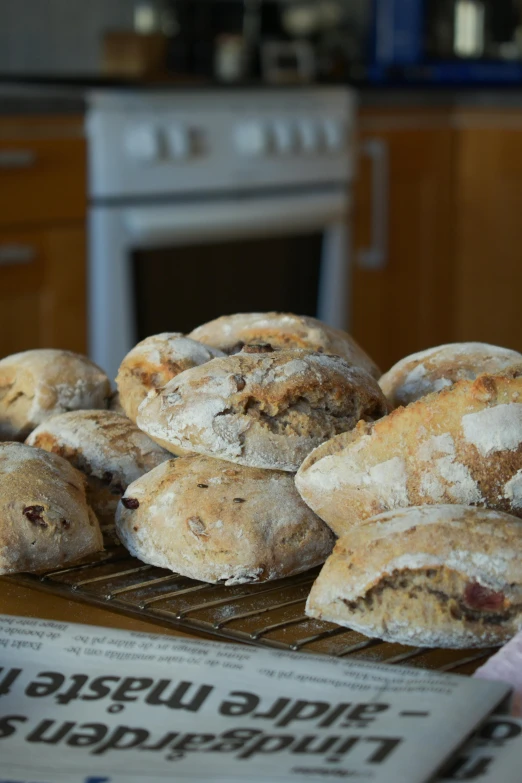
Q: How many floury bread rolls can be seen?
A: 10